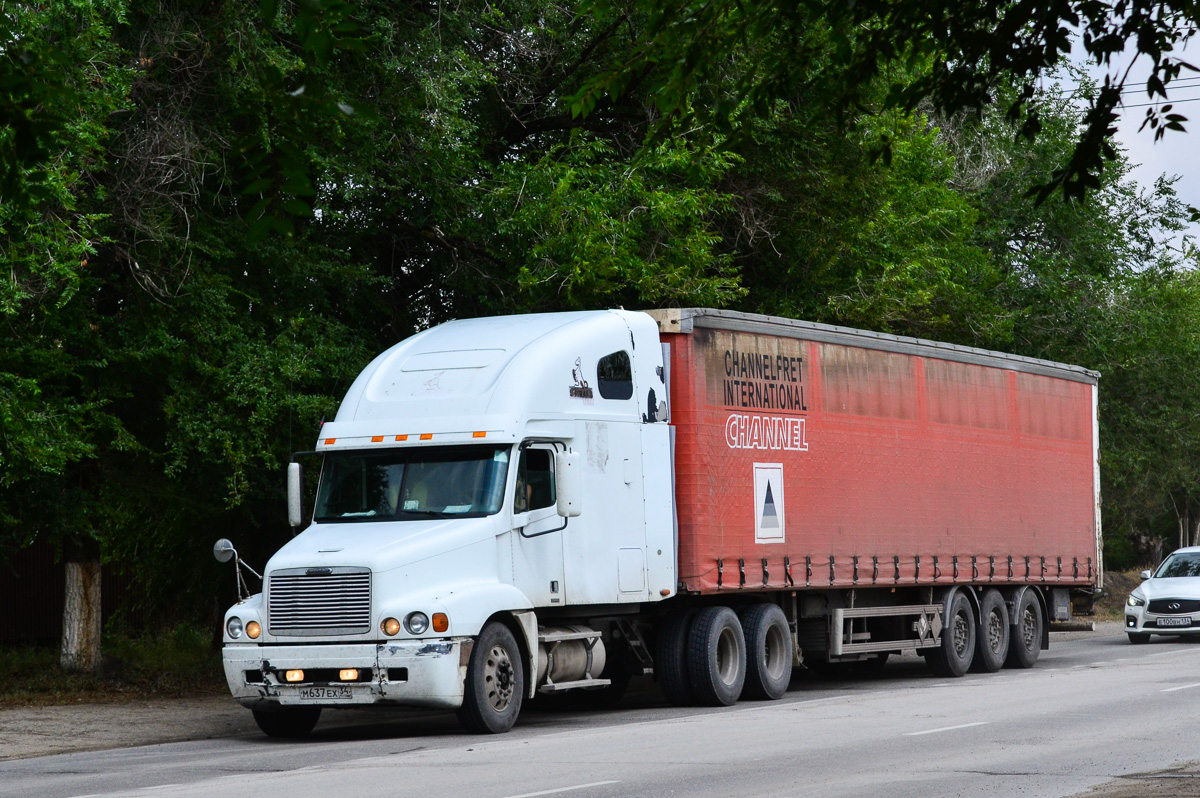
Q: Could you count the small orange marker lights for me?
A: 5